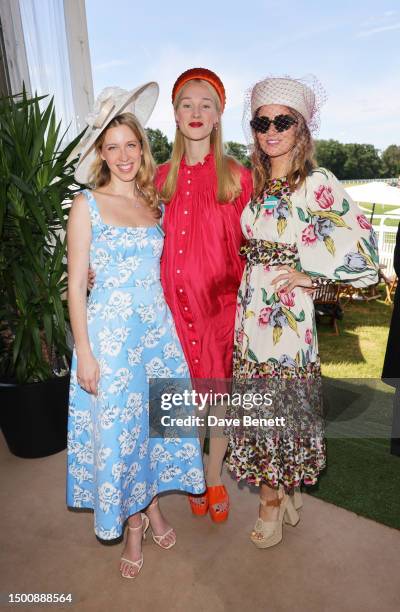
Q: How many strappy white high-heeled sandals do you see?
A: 2